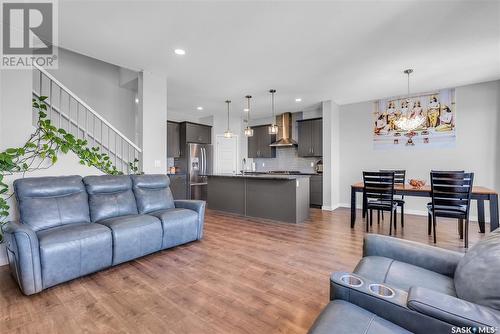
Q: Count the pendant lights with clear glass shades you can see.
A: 3